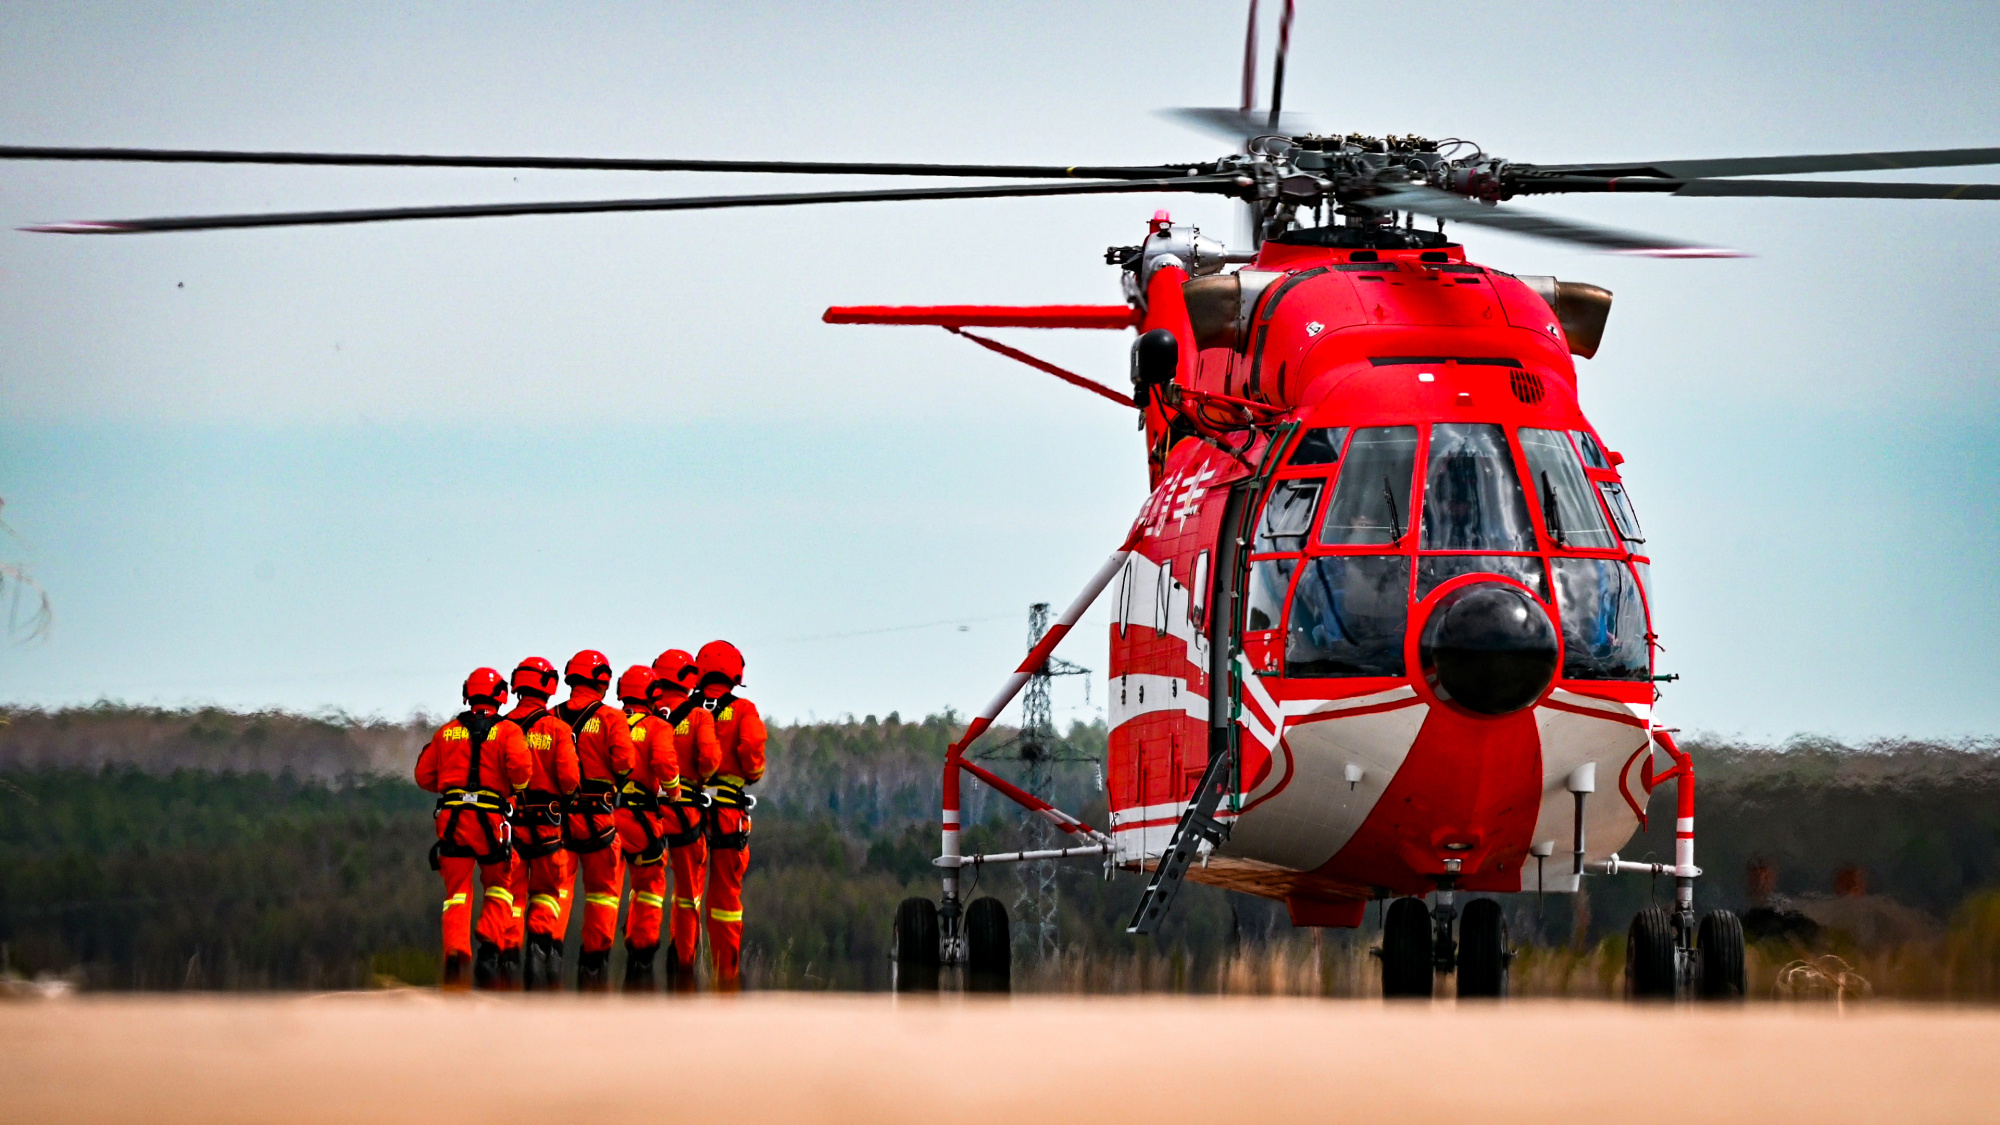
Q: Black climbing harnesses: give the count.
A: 6